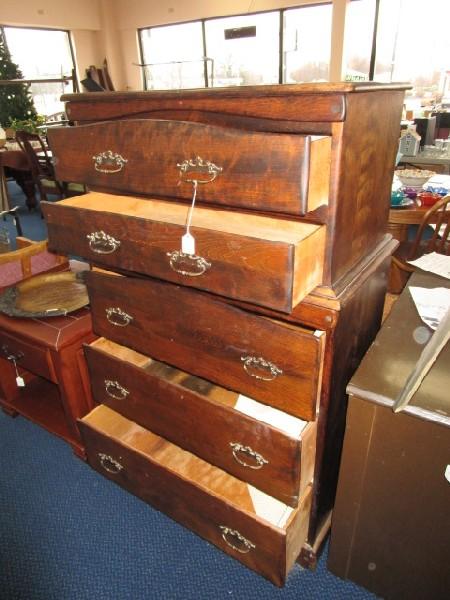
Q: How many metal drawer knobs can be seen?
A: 11